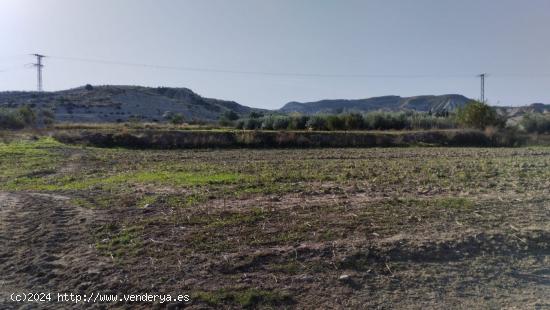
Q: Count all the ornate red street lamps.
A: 0